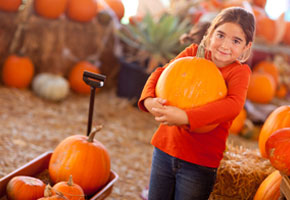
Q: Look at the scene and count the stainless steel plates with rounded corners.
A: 0